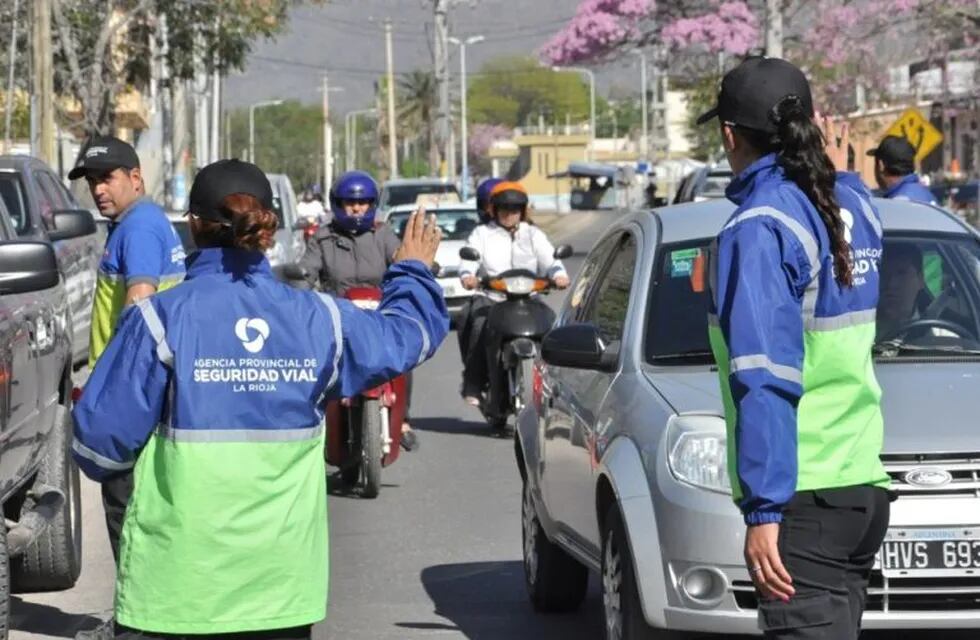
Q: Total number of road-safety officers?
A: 4